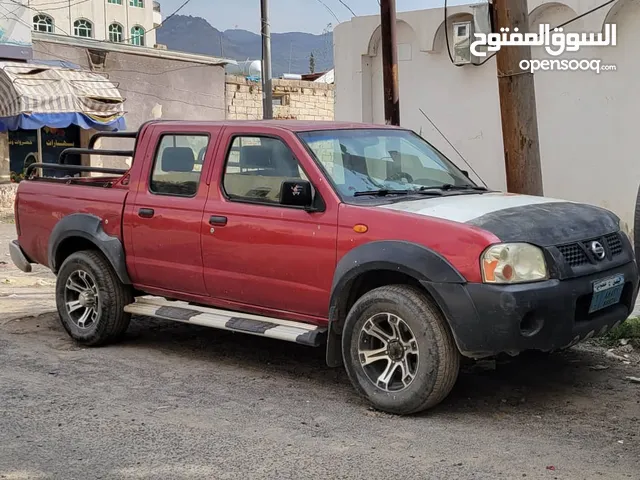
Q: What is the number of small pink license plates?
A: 0